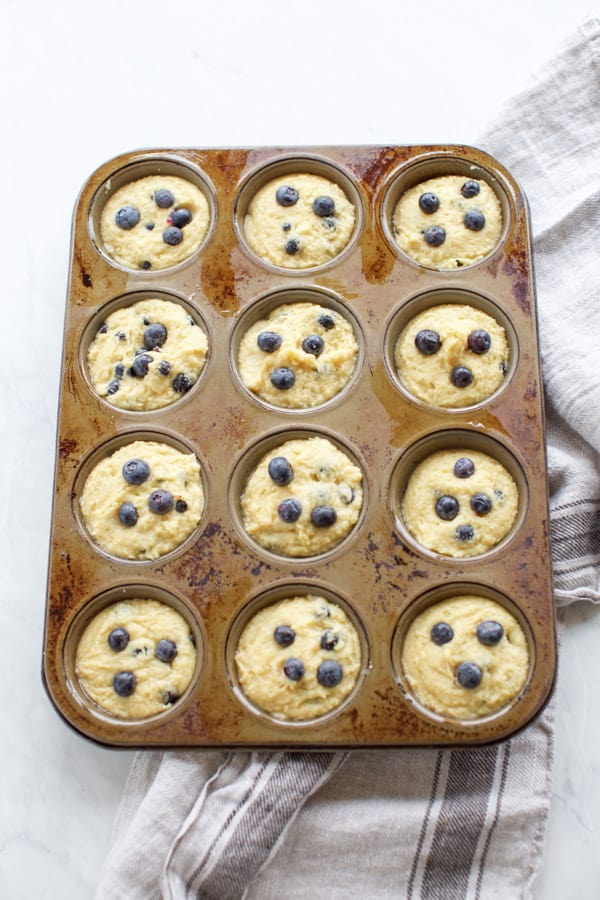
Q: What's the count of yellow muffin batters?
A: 12